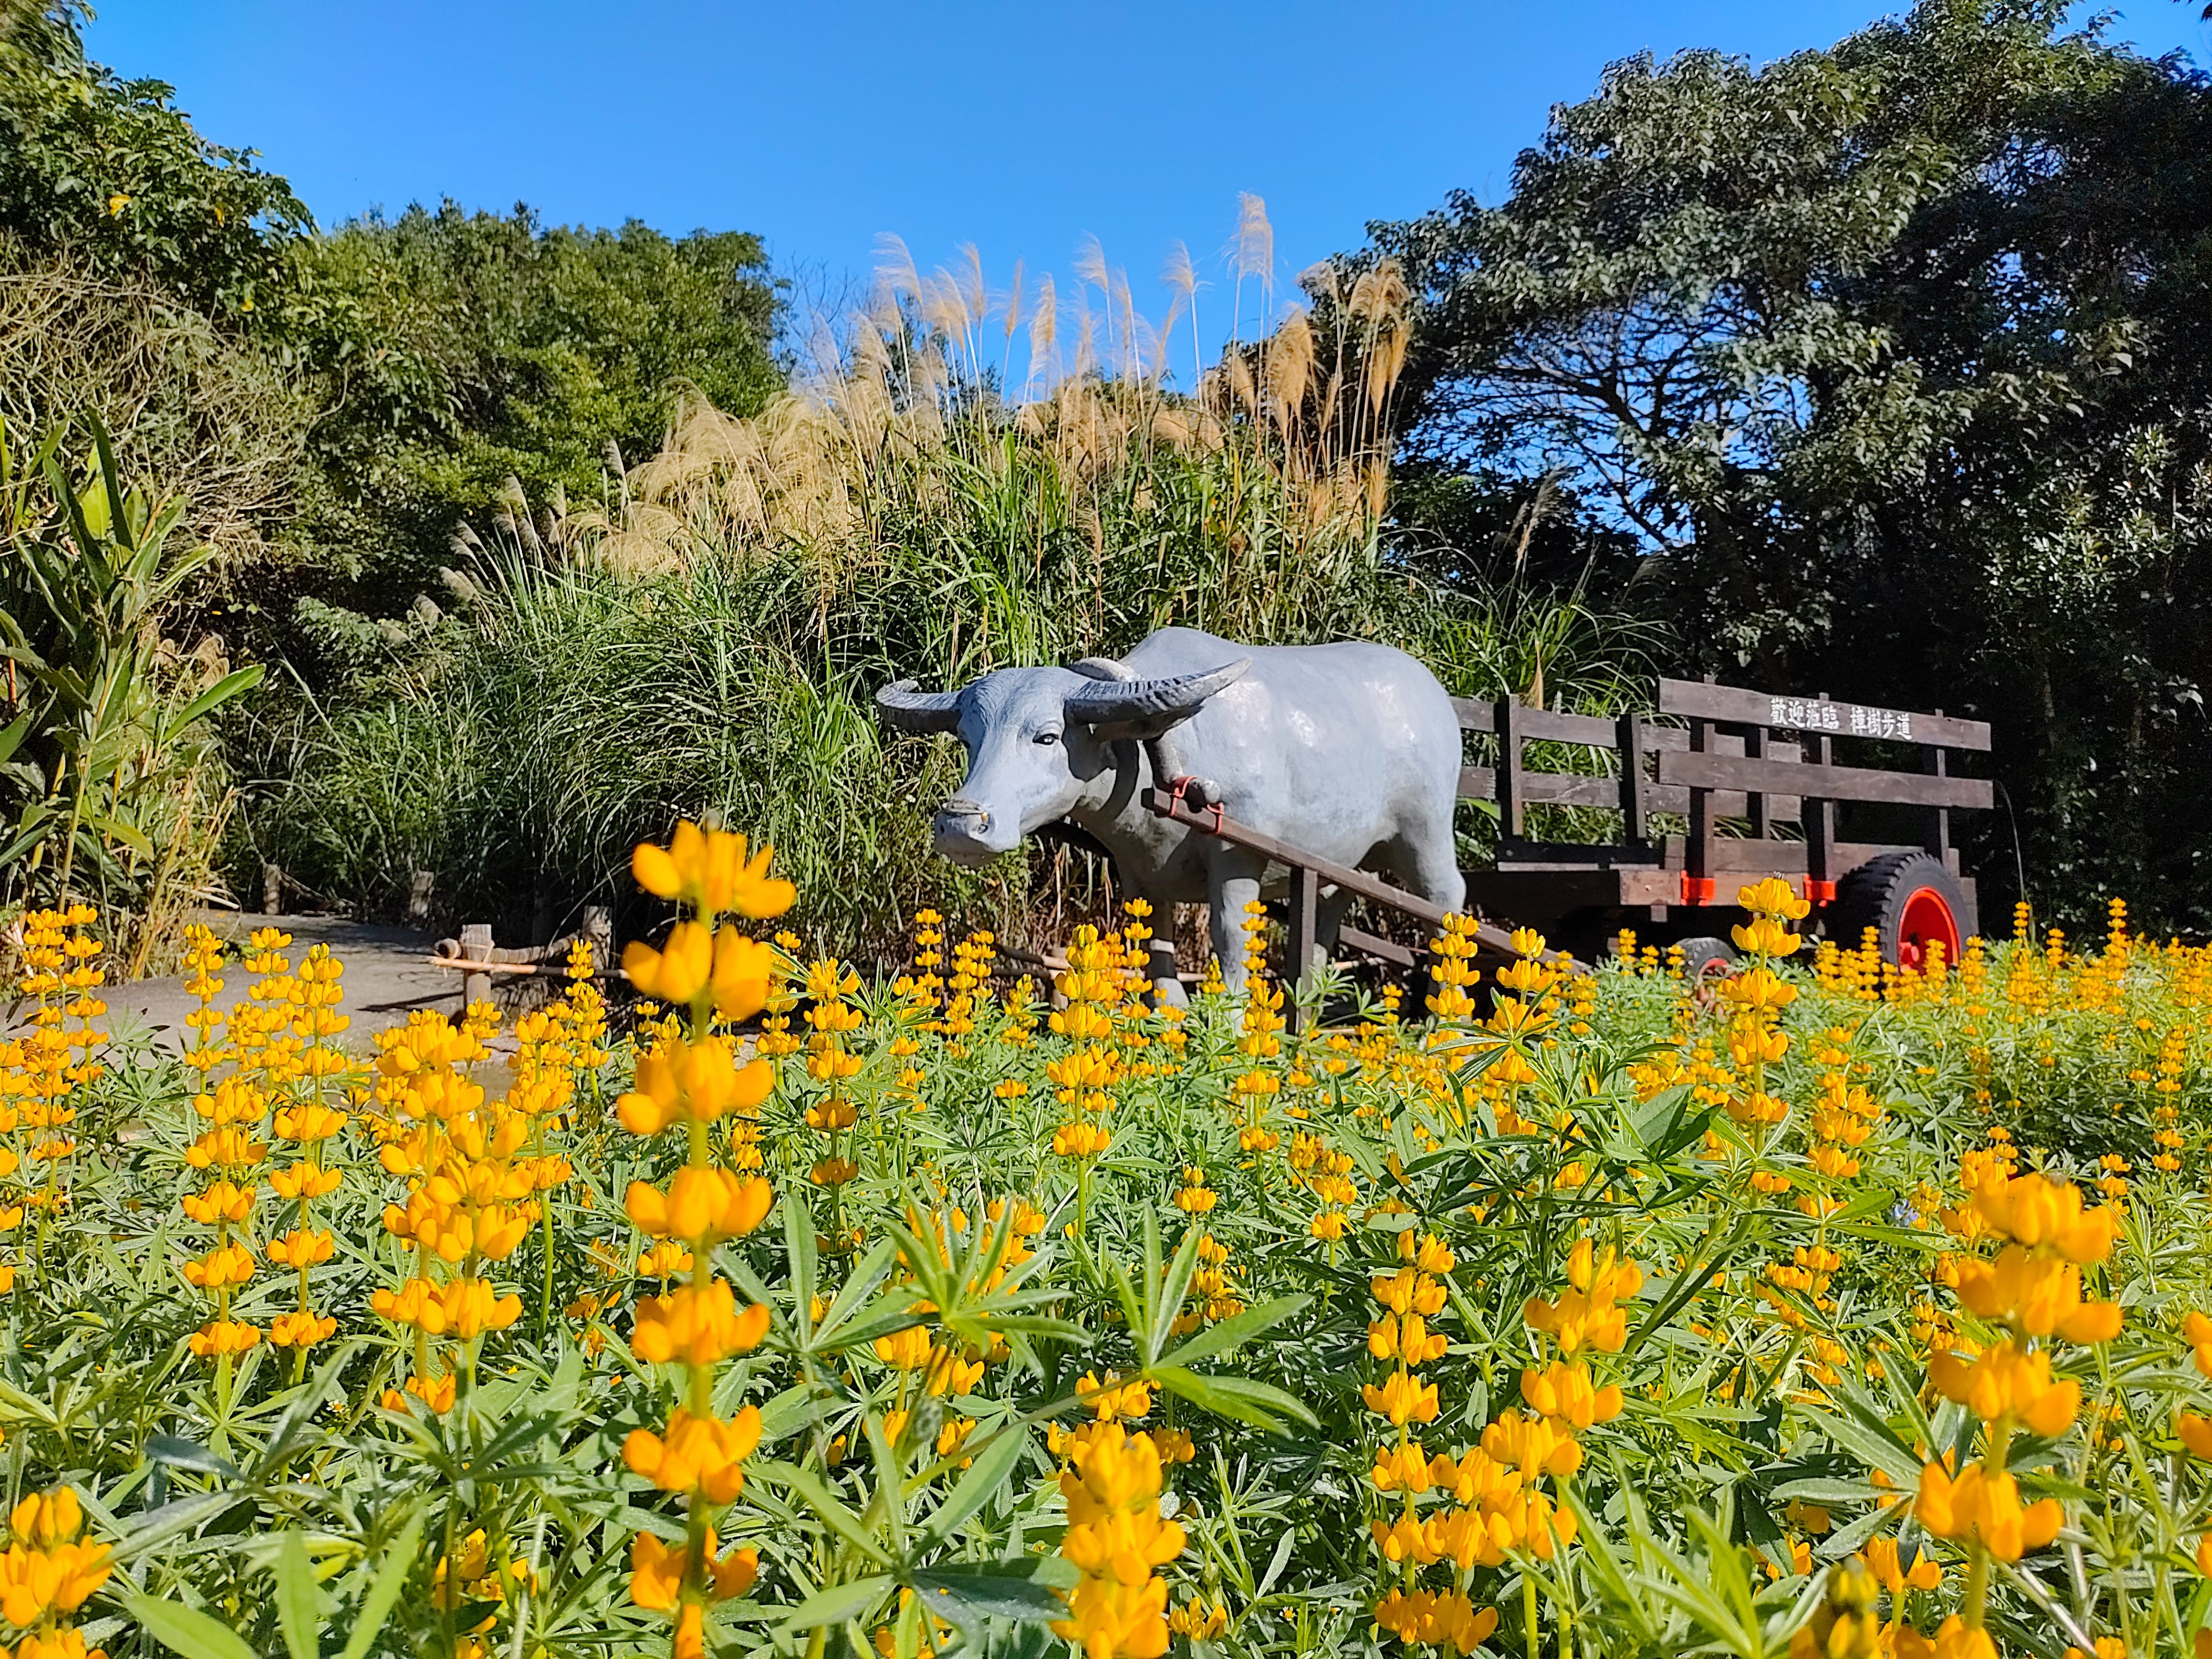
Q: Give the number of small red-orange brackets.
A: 2